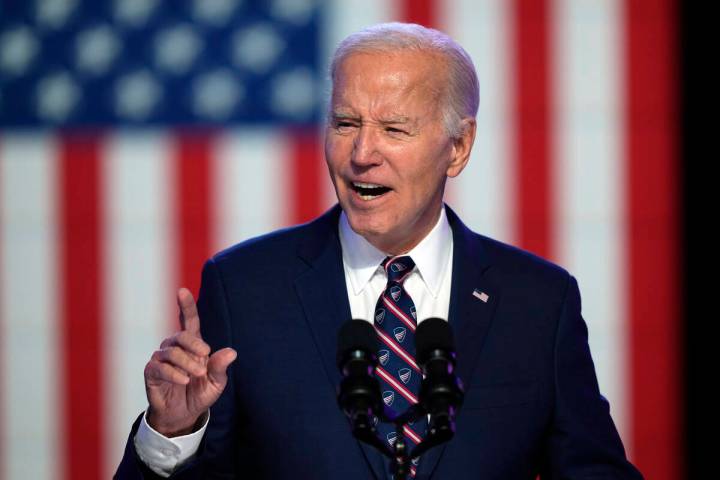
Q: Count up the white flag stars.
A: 12